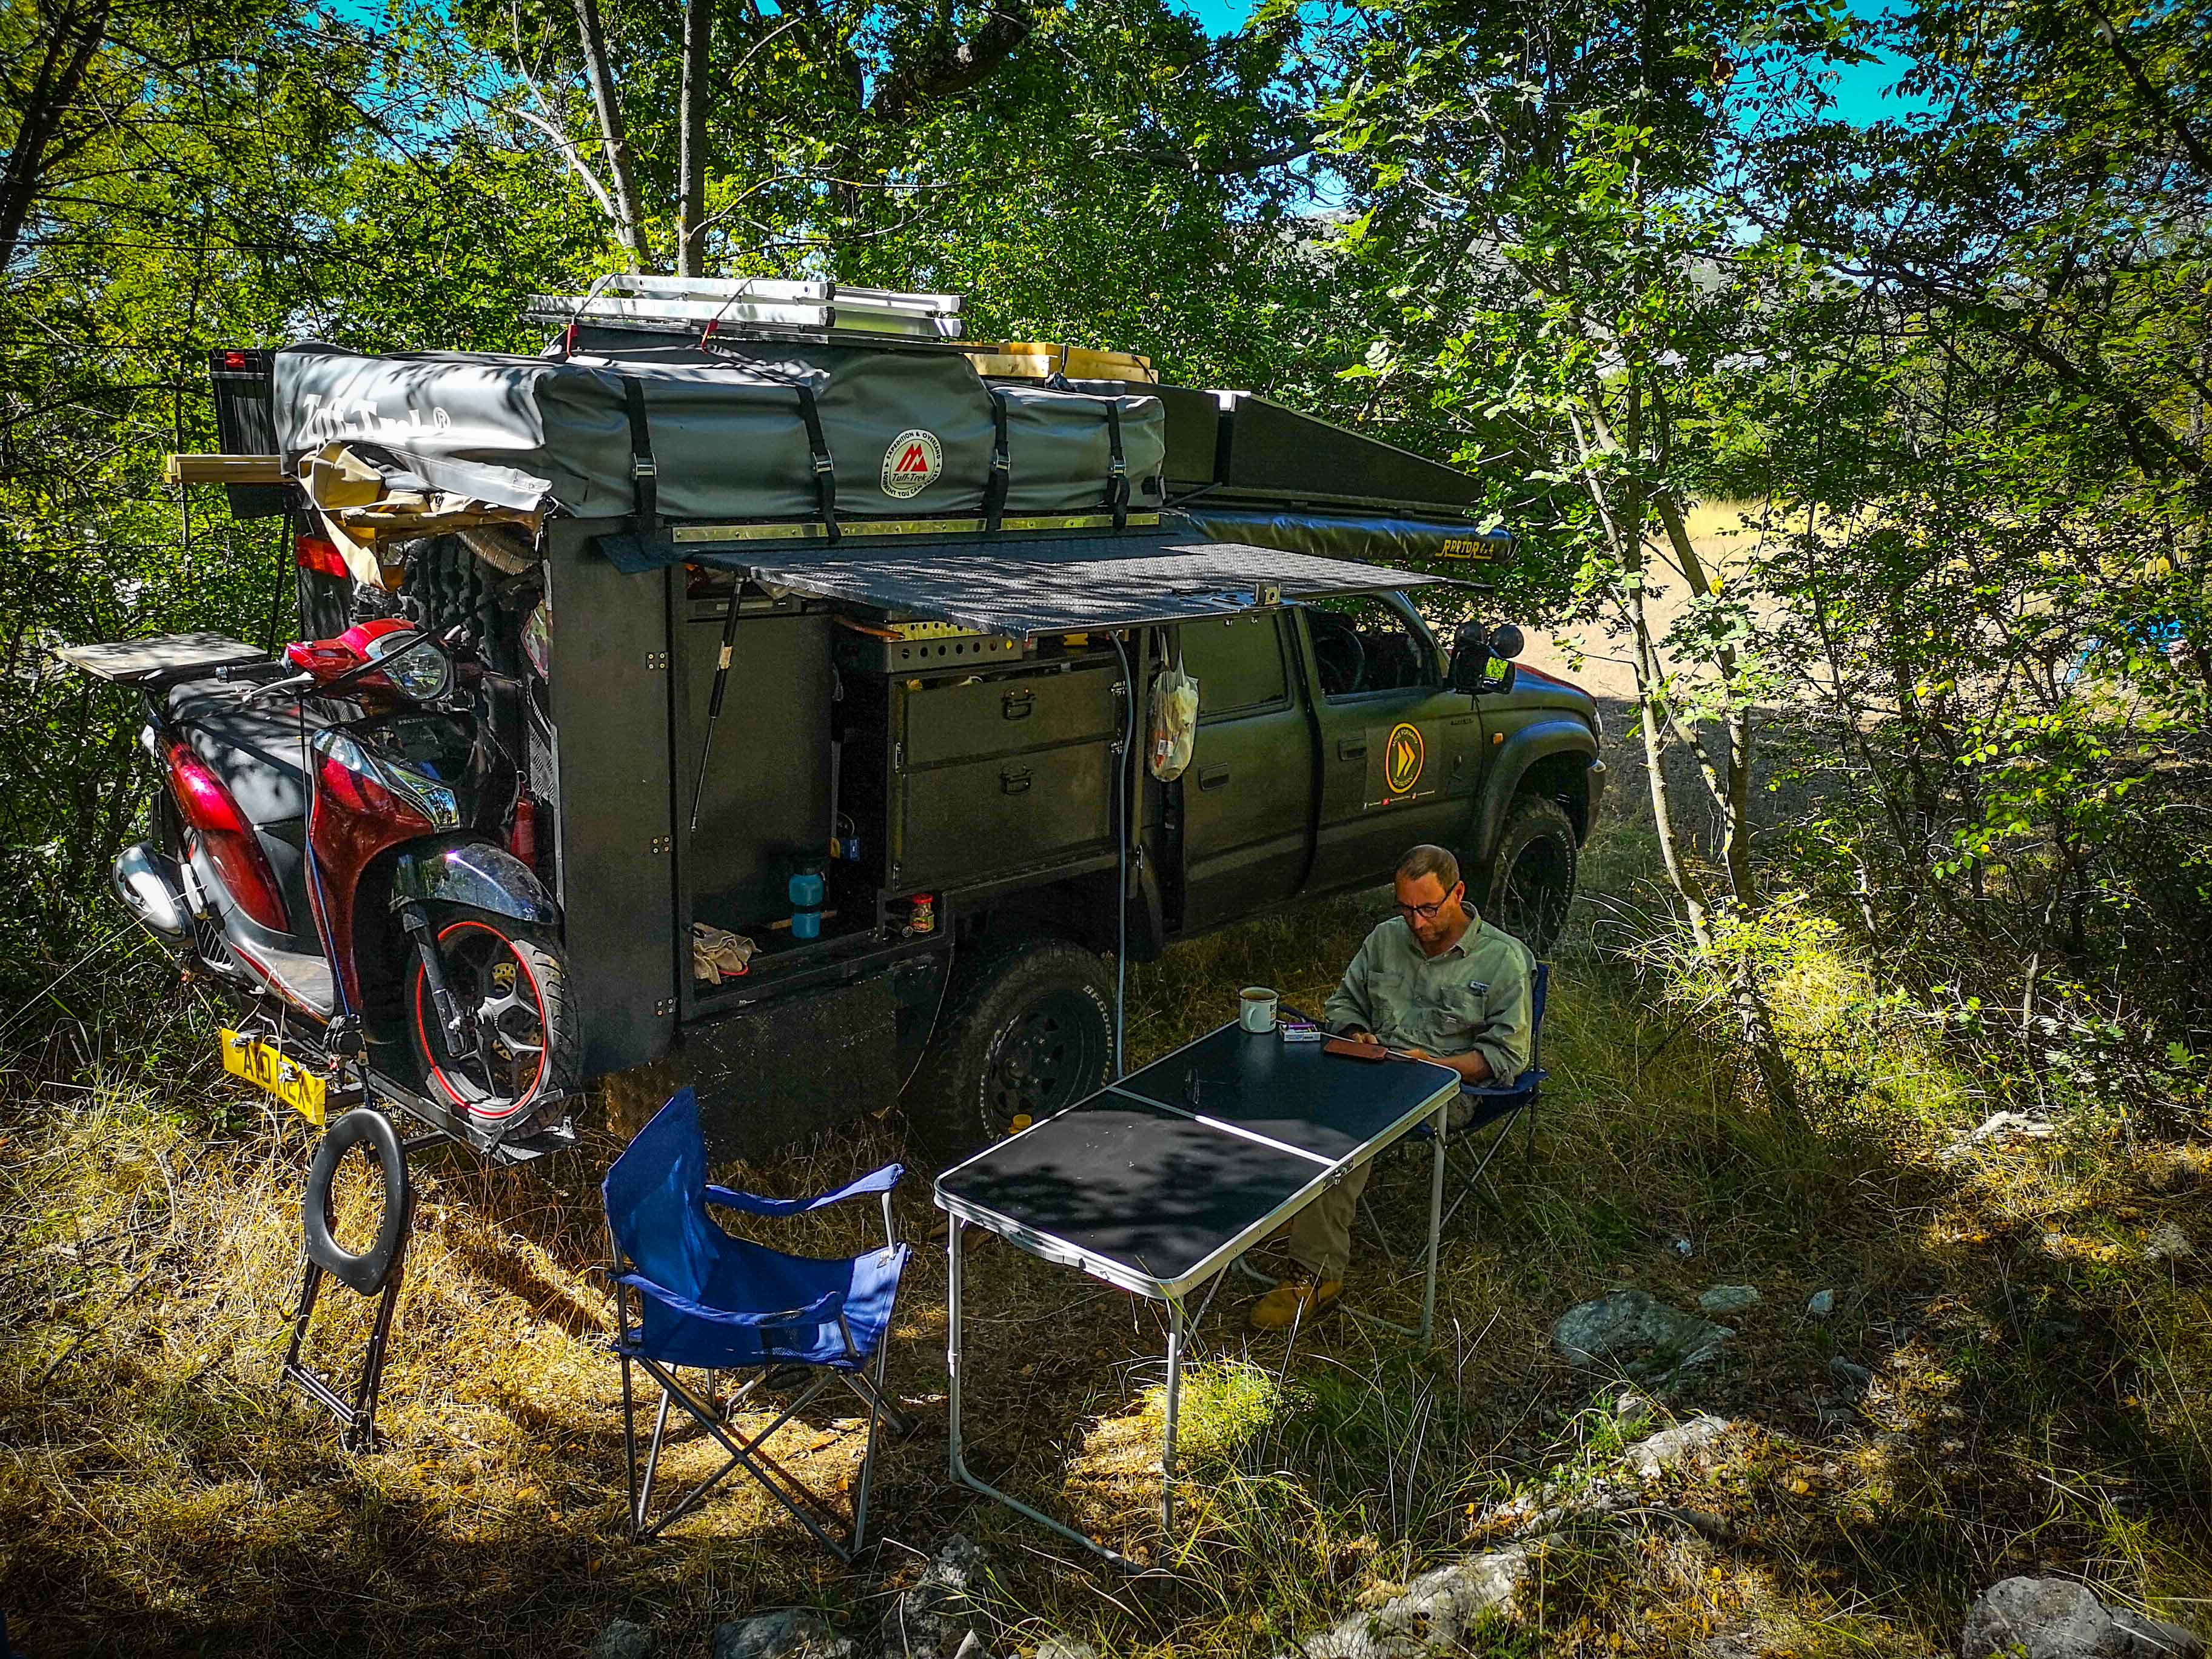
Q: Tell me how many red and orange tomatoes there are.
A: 0